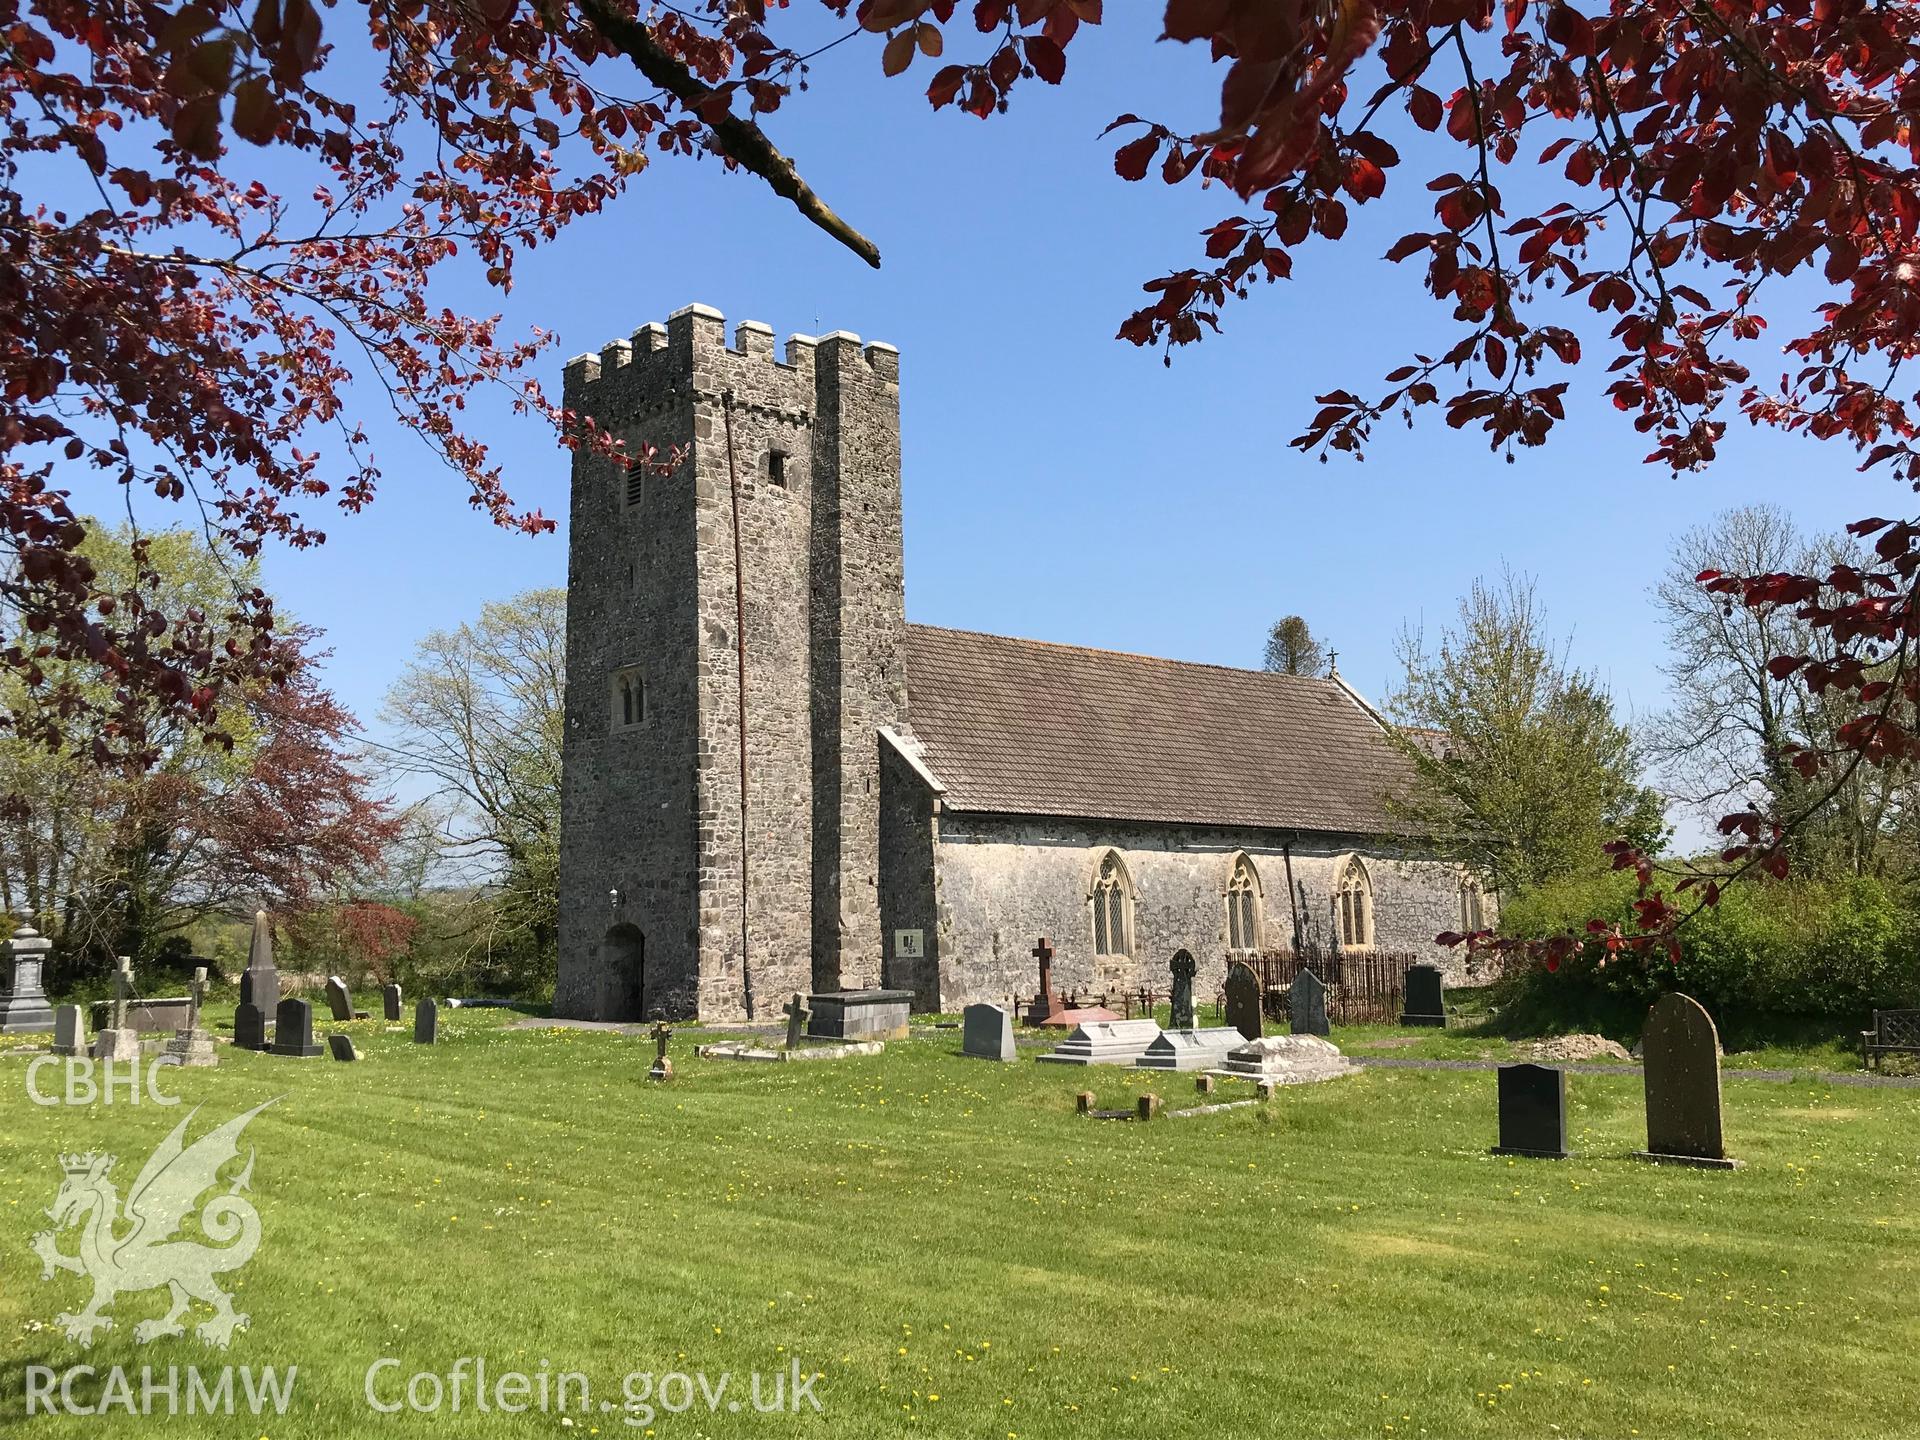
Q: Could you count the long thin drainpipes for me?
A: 2